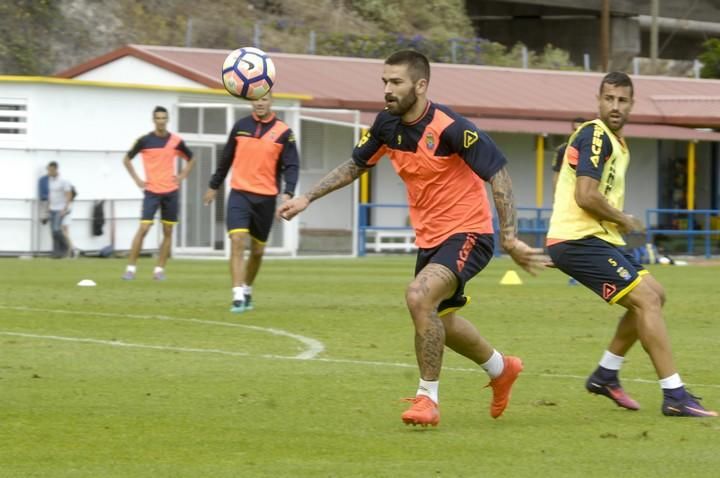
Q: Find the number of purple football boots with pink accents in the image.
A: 2